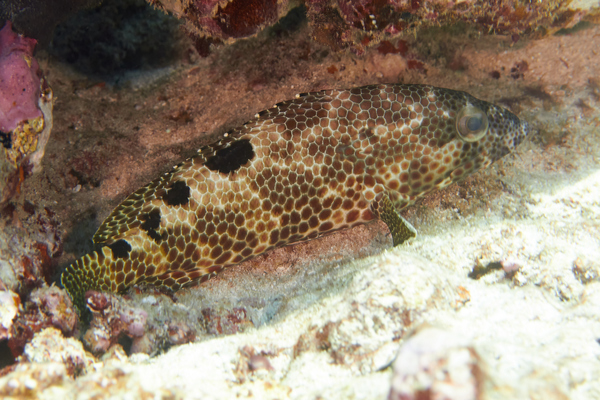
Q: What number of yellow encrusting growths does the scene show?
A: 1